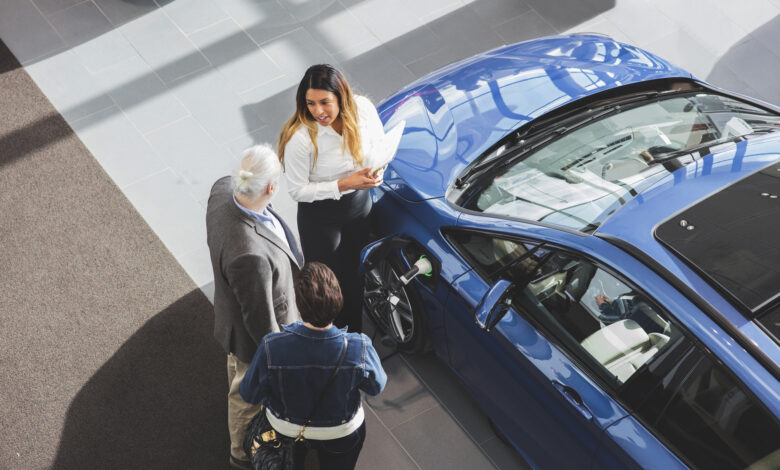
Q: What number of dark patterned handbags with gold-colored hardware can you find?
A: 1